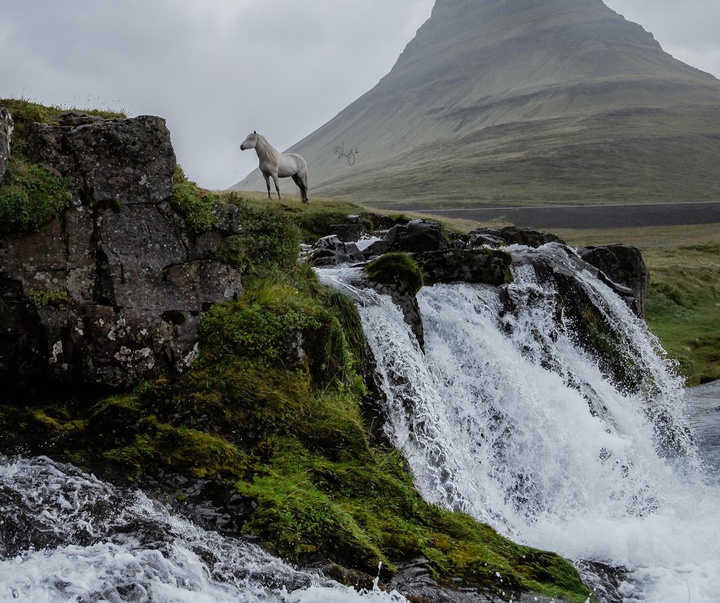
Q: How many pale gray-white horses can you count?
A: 1